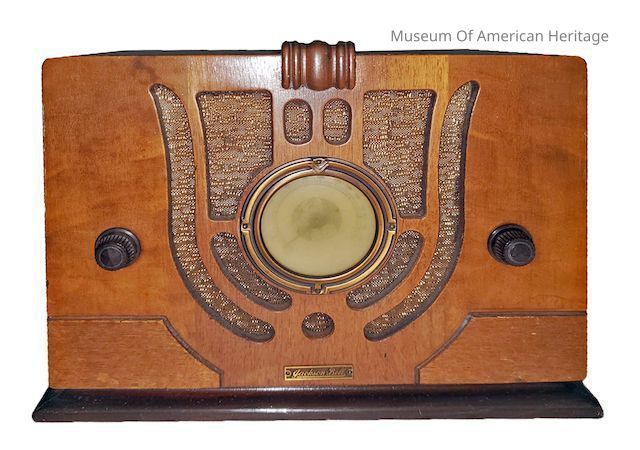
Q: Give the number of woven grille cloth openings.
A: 9